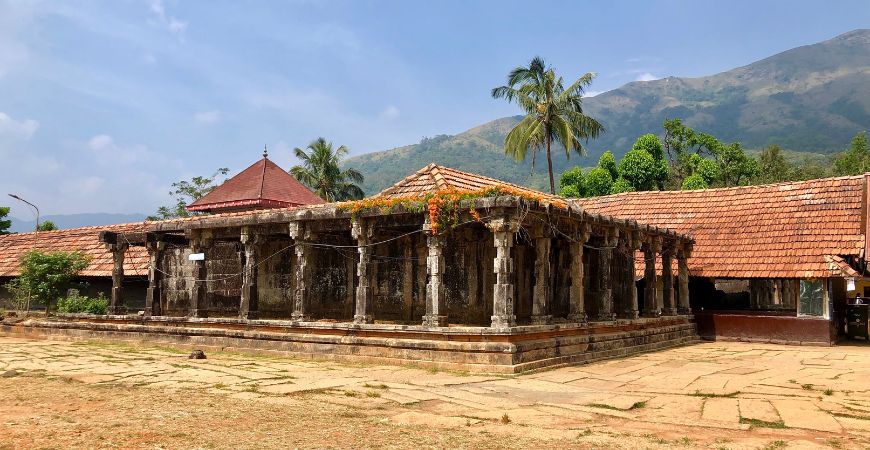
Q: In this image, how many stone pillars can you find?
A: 15